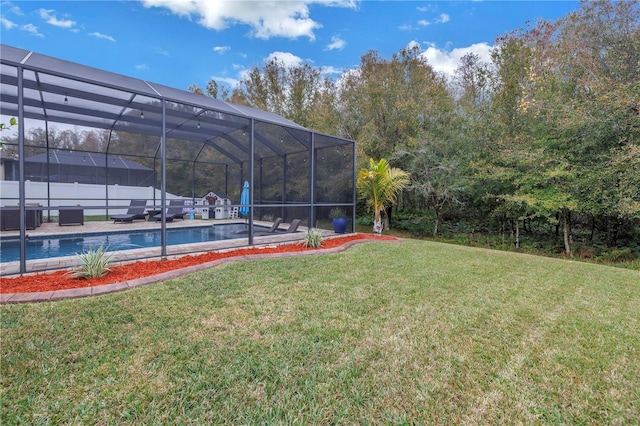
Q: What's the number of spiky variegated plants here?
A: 2